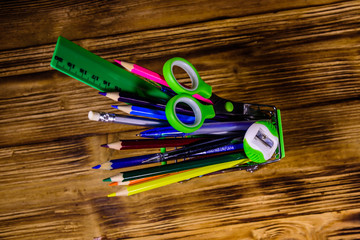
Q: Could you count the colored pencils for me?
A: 8